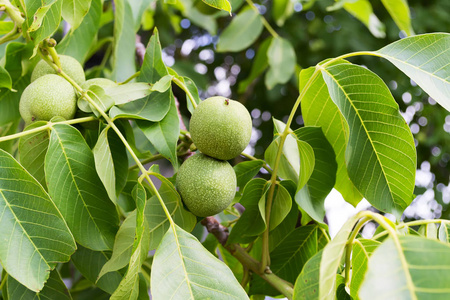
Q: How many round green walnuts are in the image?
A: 4